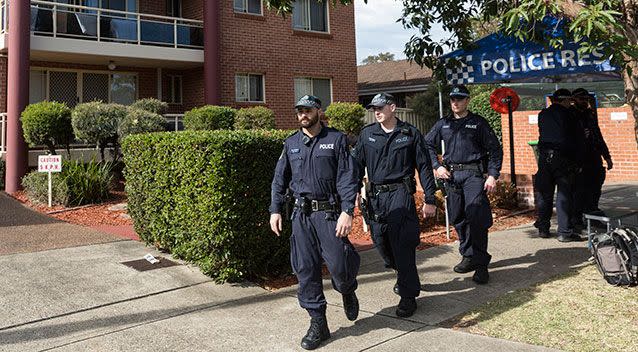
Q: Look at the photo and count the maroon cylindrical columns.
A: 2